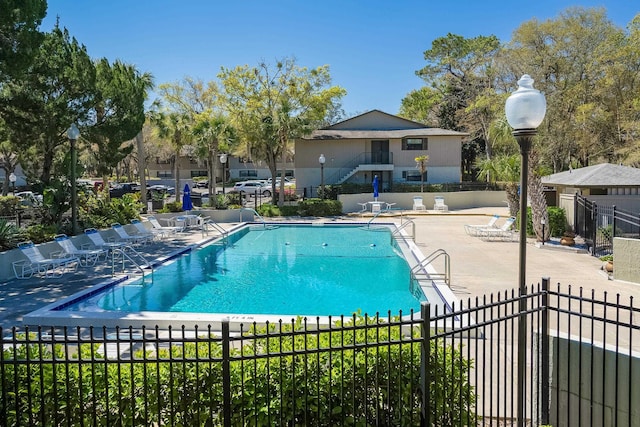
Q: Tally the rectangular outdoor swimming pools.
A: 1